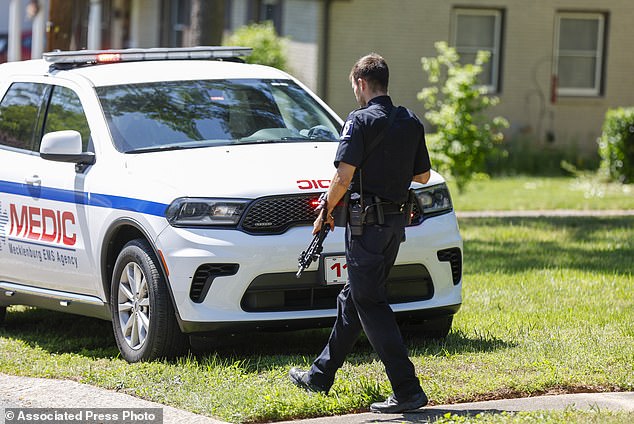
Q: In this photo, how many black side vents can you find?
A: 2